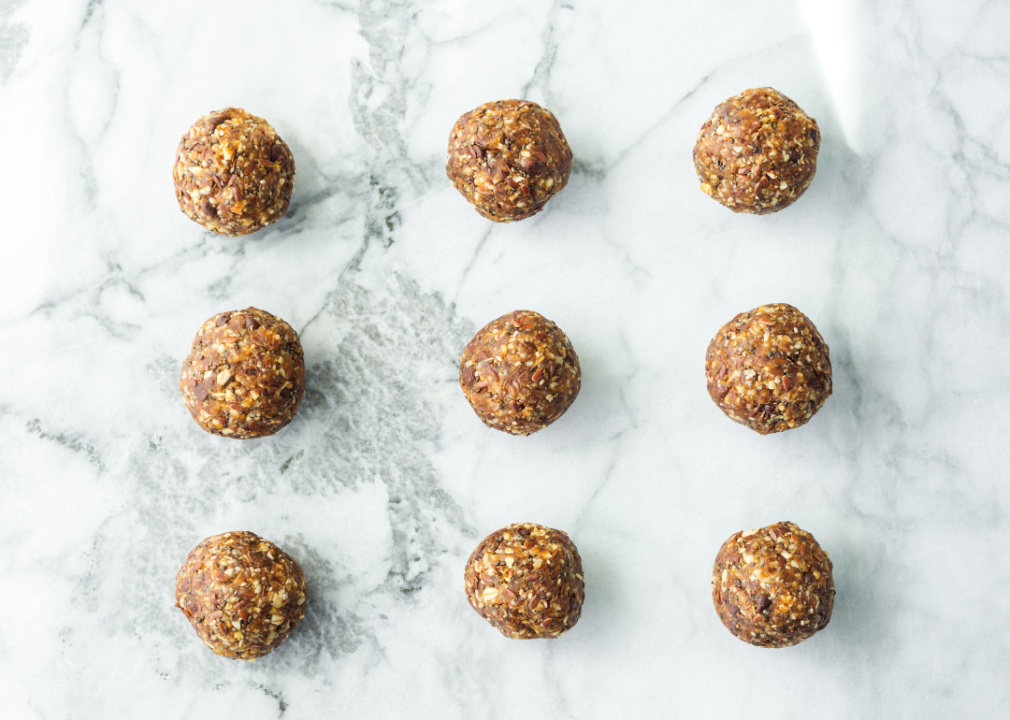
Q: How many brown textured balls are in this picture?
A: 9